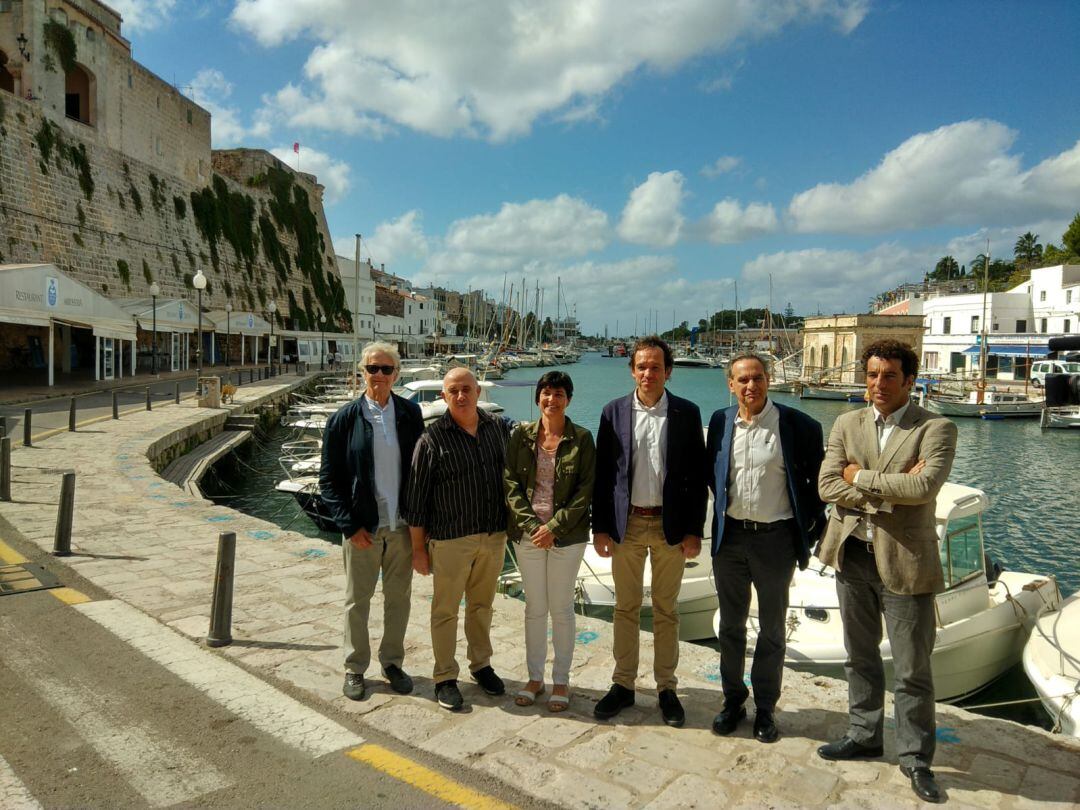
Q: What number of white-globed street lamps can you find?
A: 5